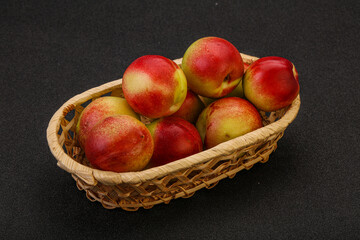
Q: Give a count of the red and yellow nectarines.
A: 9